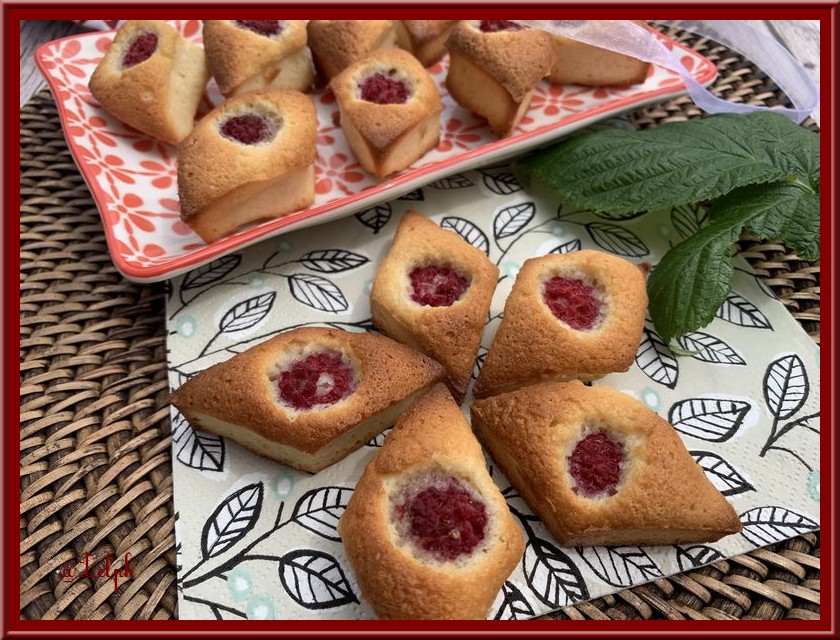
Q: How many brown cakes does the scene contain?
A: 13